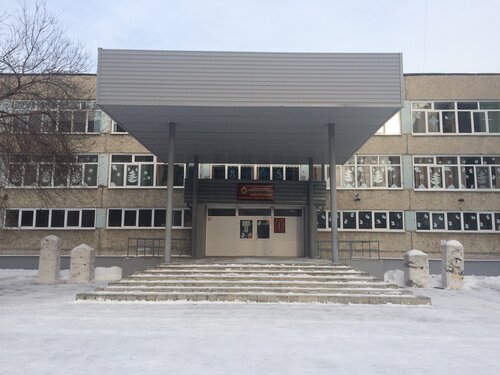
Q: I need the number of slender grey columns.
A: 4